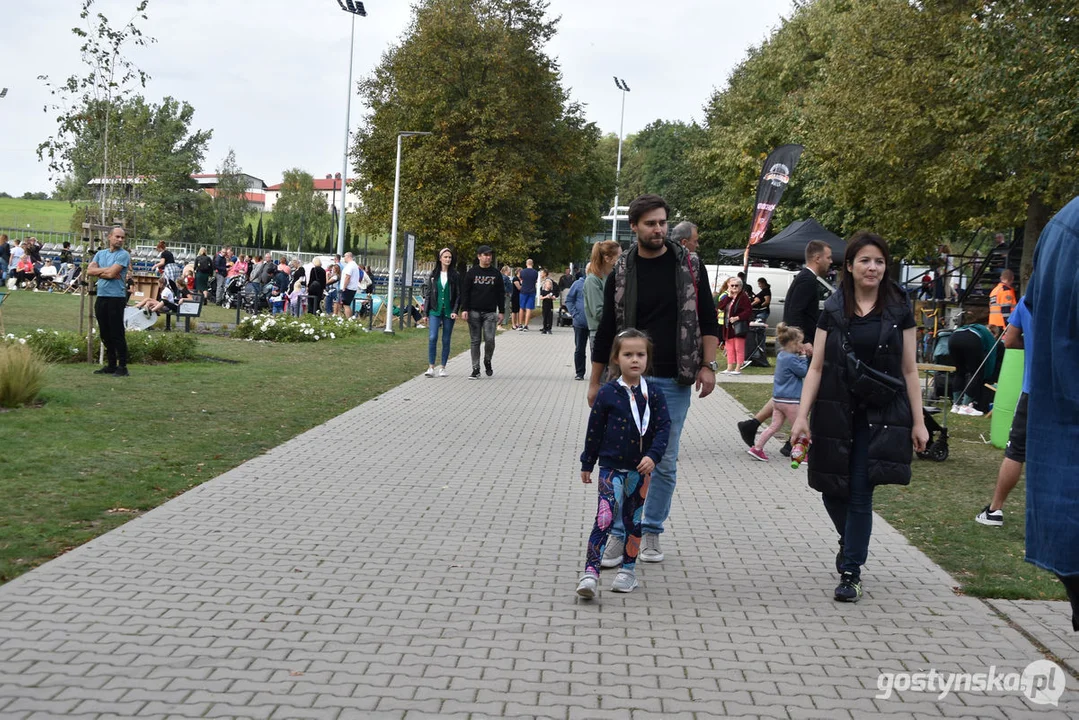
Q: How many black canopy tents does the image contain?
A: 1